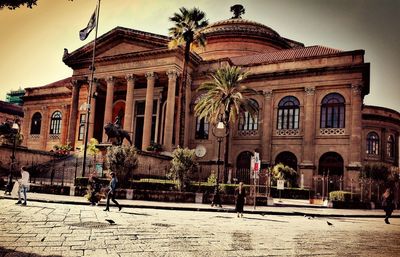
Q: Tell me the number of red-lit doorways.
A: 1